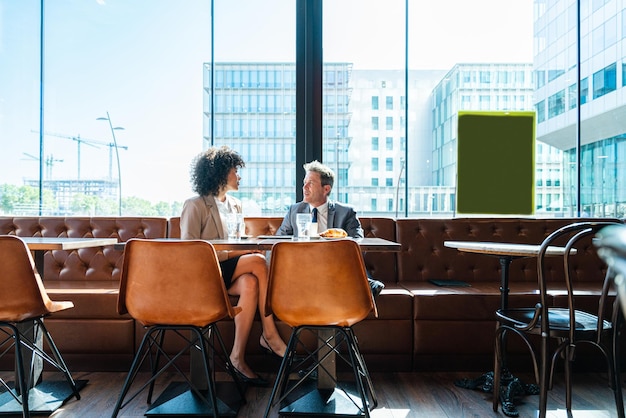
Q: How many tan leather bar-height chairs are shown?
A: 3